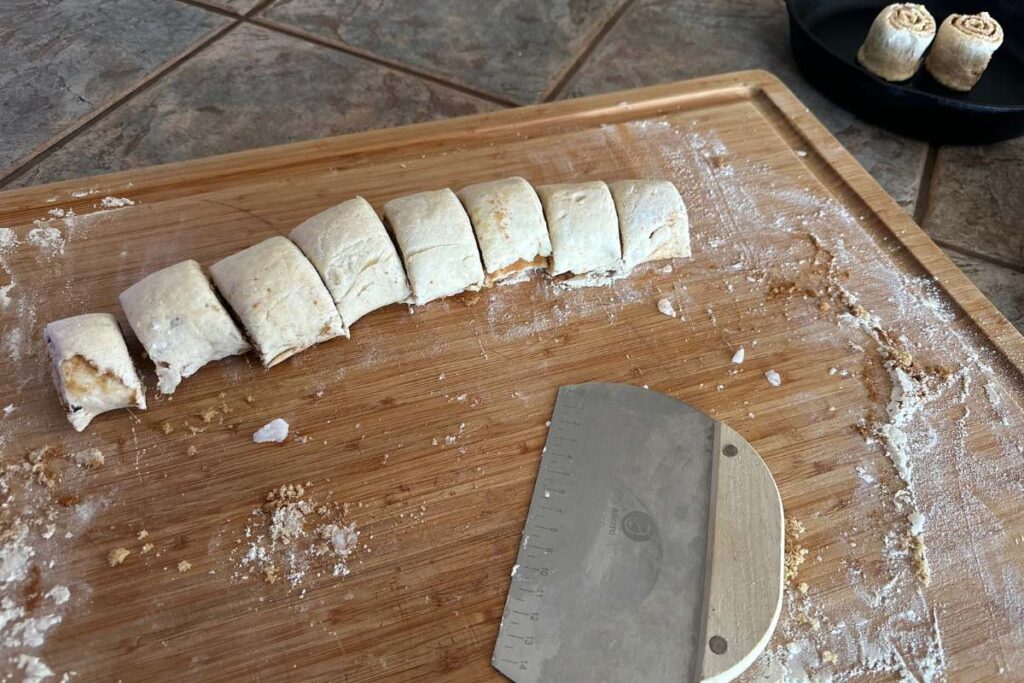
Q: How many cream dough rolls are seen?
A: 10